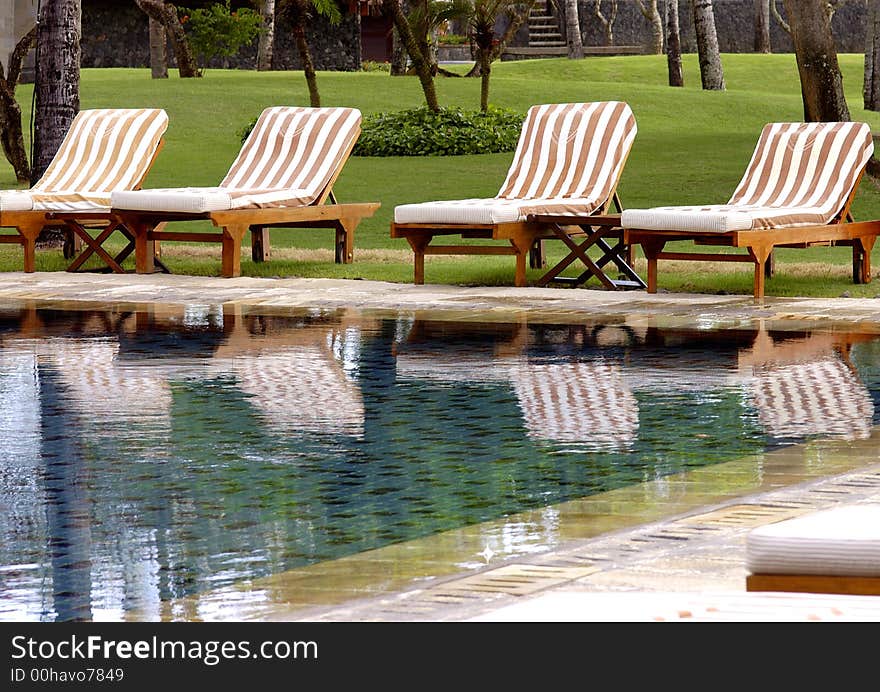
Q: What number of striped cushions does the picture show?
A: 4